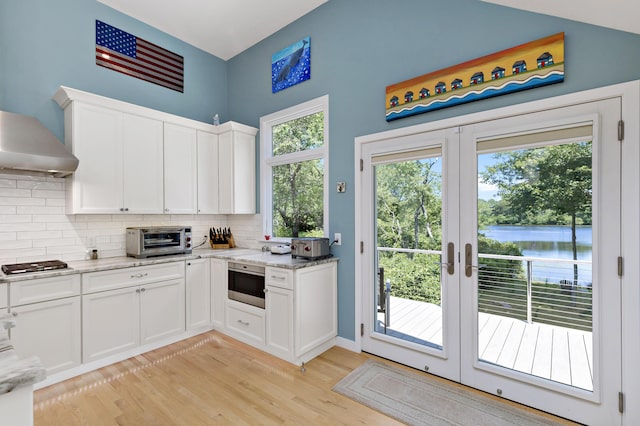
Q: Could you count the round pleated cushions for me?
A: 0